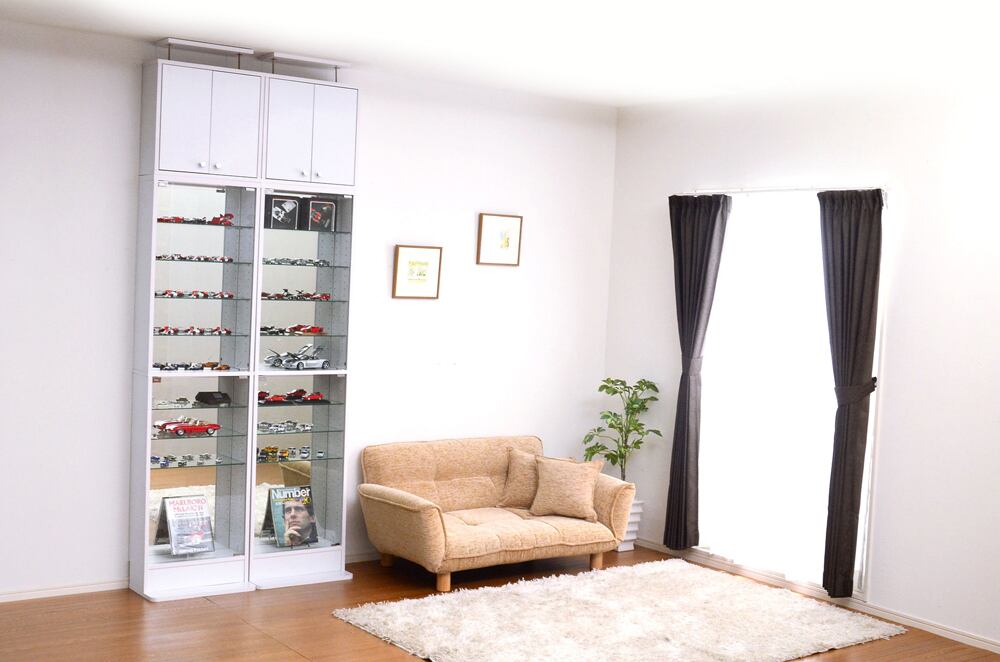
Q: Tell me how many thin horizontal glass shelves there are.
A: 14